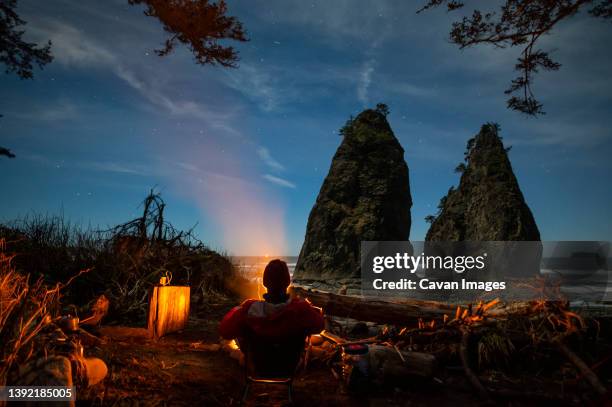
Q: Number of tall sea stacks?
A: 2